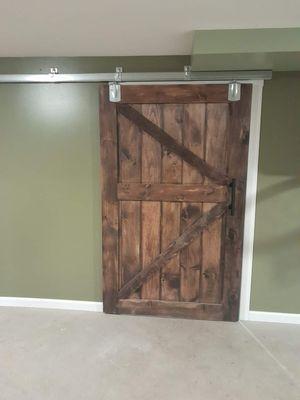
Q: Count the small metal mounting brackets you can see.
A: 3